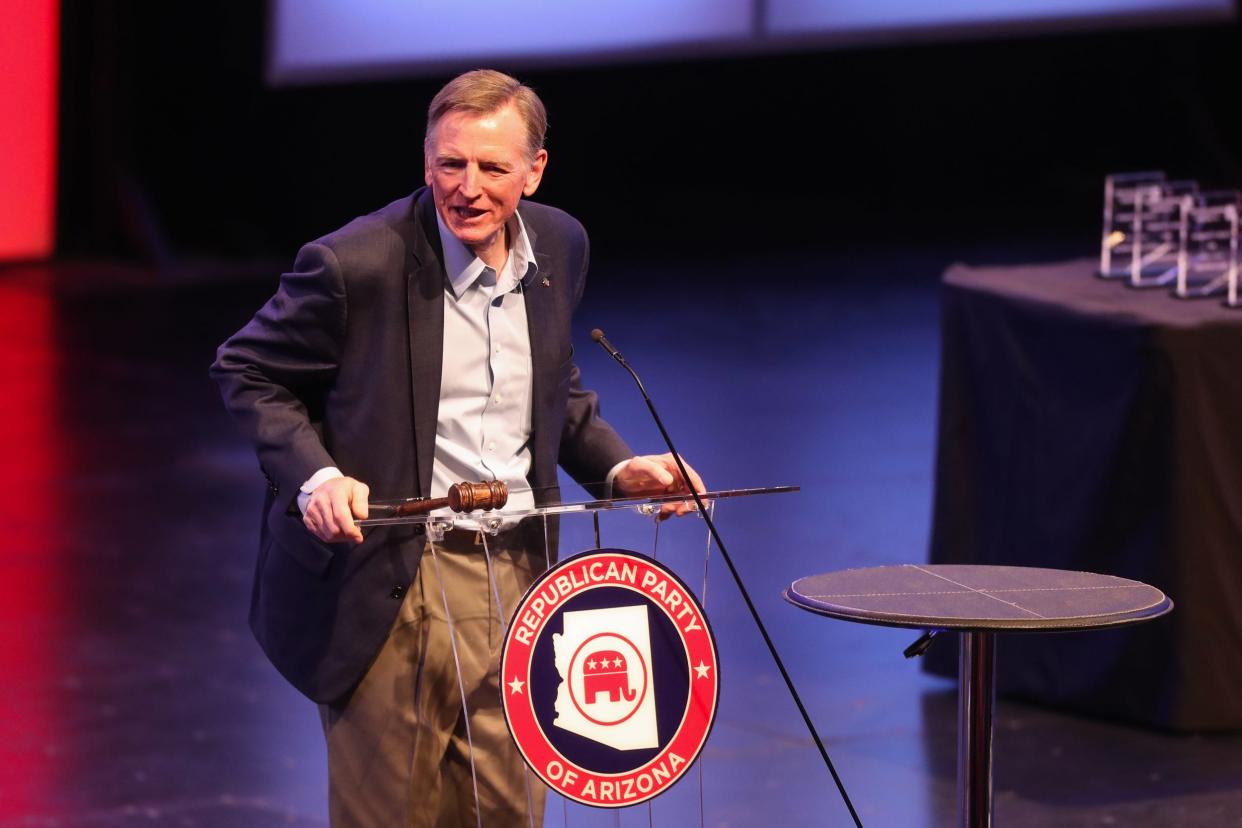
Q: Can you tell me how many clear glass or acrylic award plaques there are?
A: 4